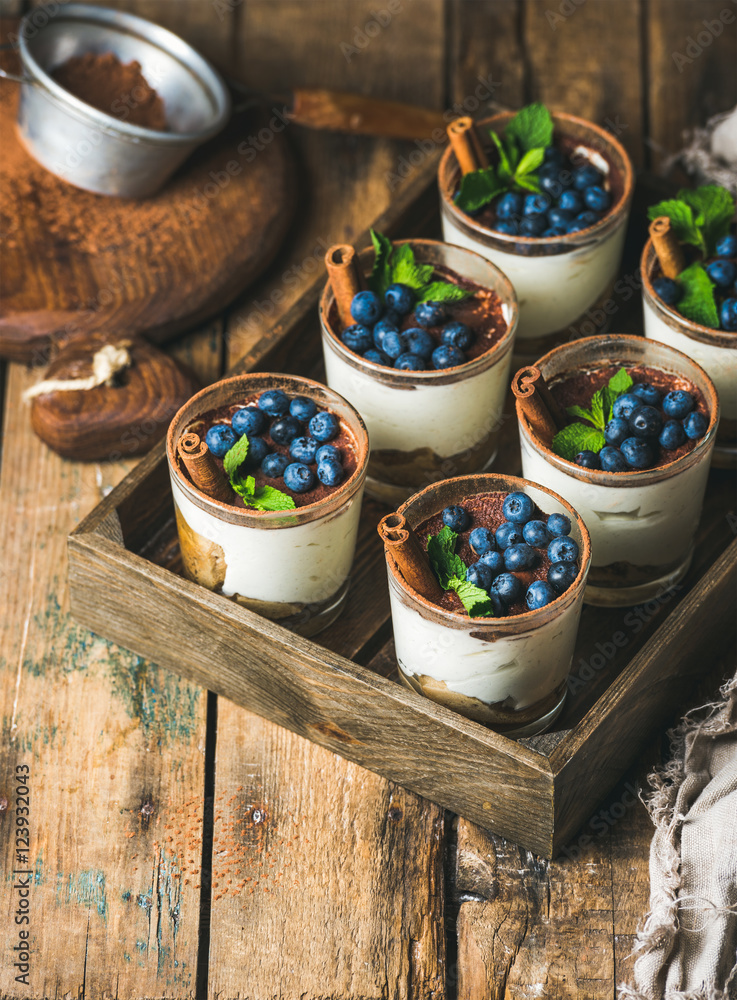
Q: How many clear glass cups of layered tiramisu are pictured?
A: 6